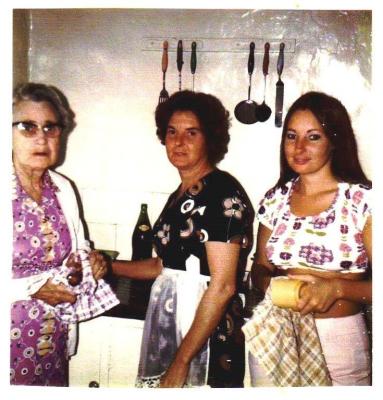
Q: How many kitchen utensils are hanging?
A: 6